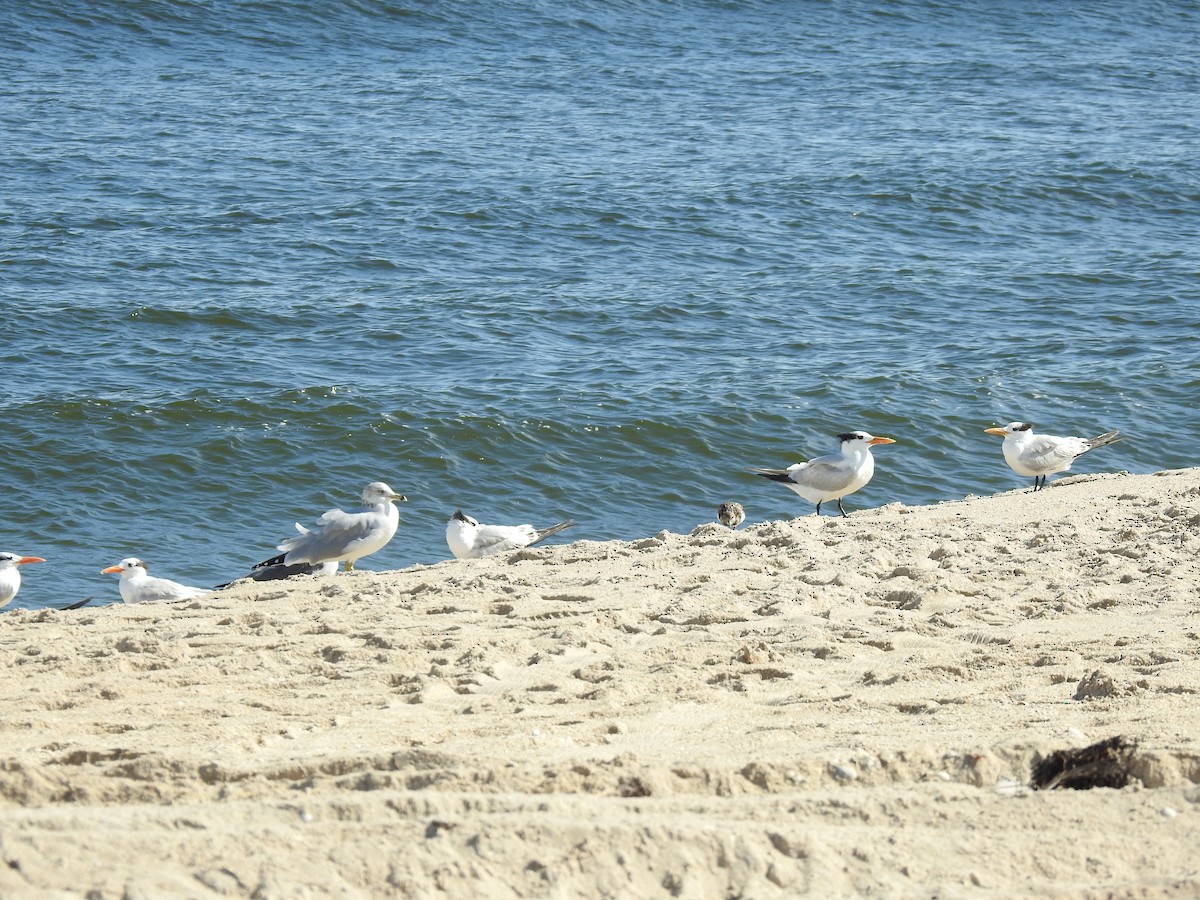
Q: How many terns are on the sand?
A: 5